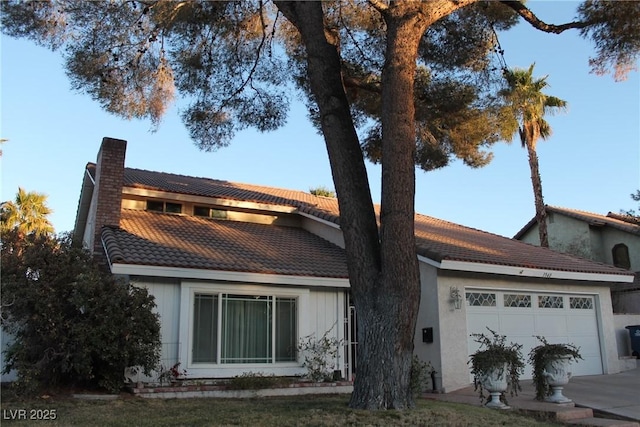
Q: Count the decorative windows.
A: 4